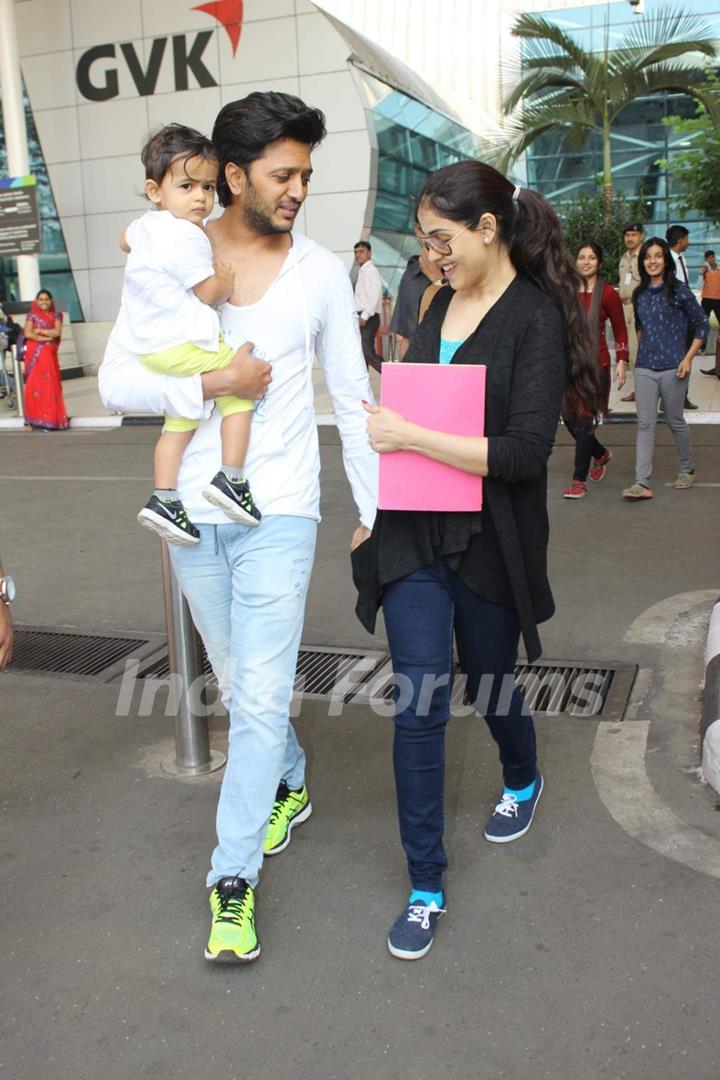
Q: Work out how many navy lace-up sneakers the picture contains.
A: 2